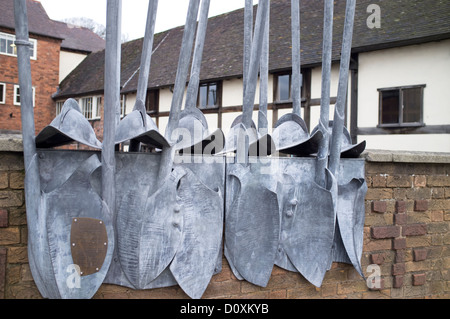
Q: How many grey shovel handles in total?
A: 11